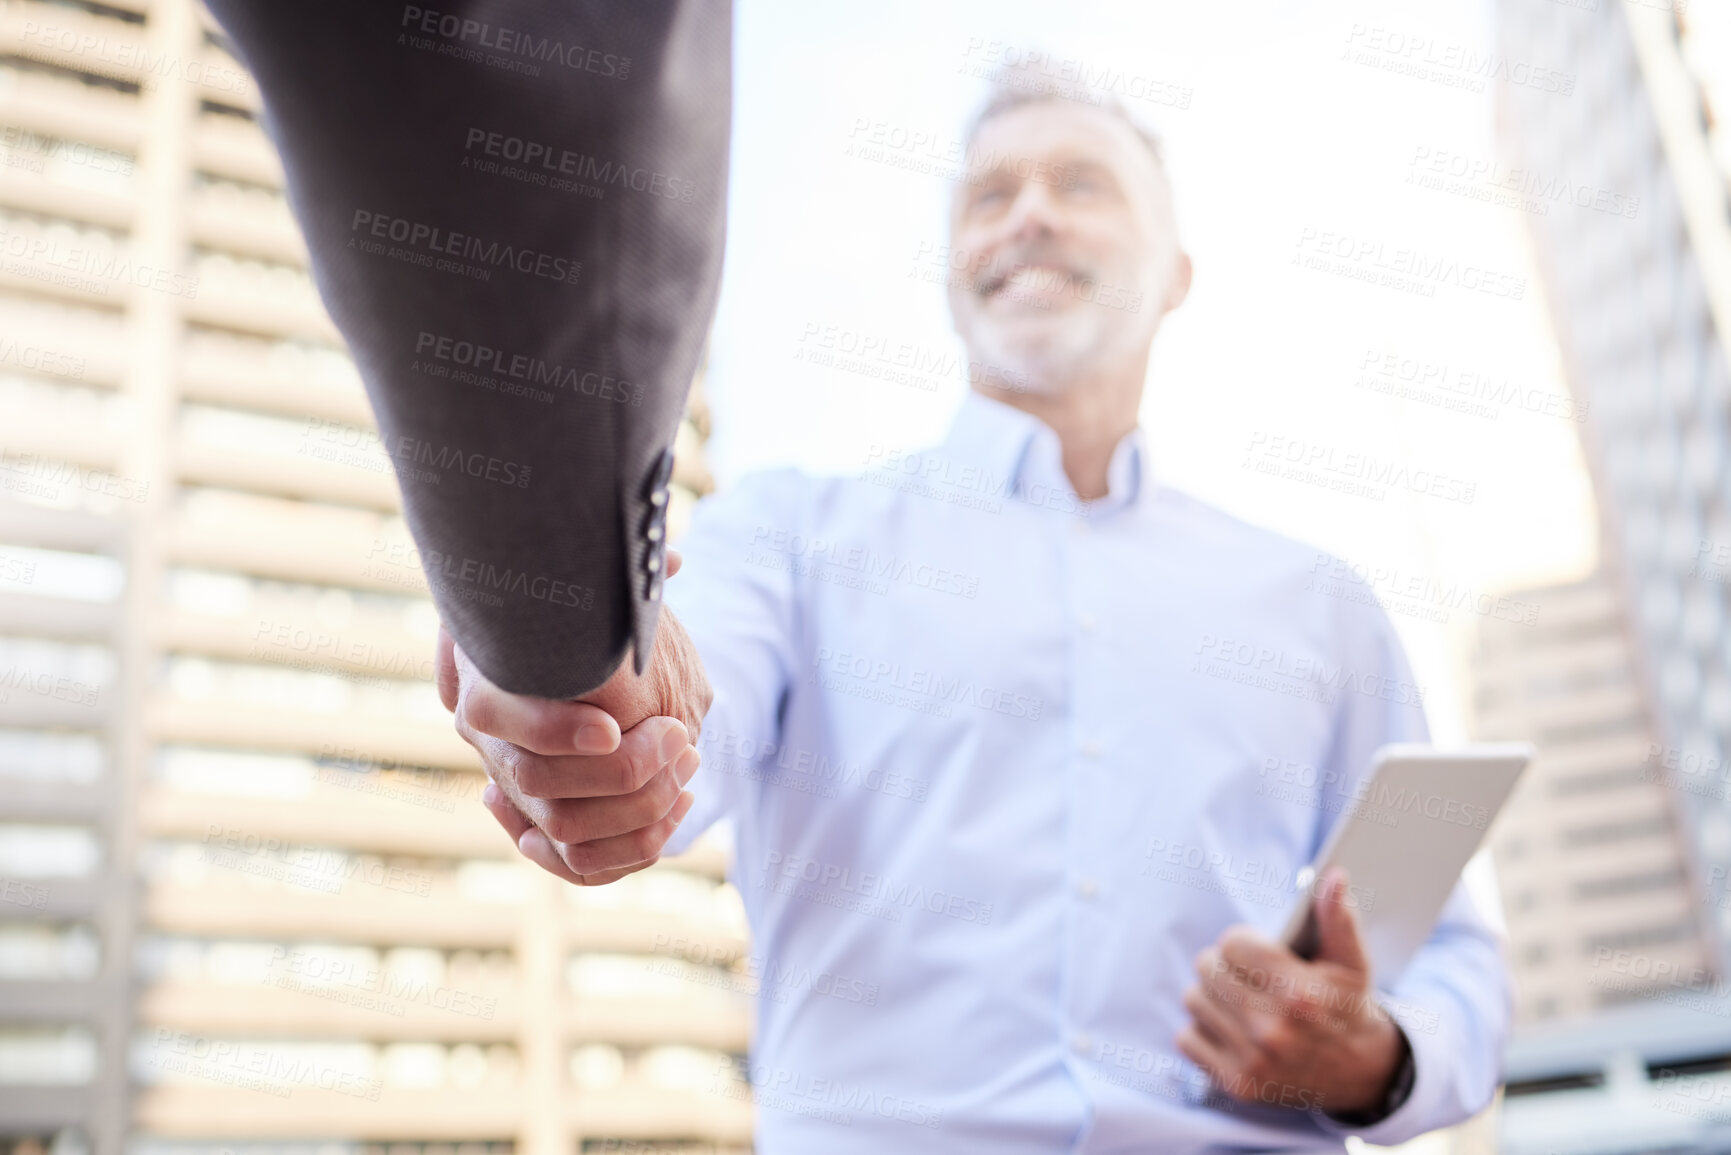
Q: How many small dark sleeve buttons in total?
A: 4